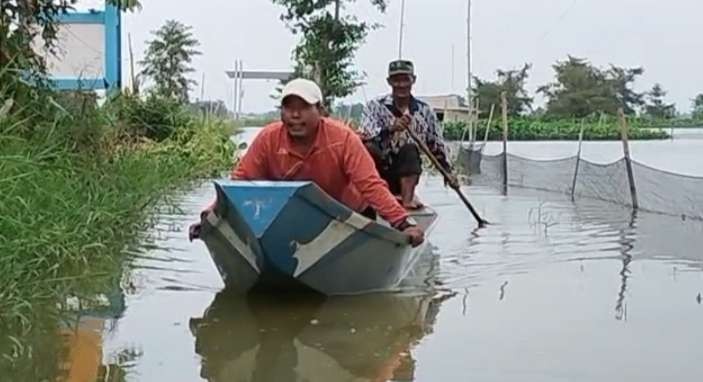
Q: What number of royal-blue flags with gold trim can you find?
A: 0